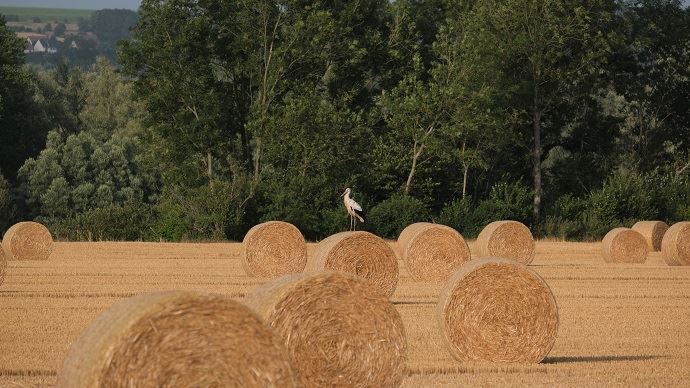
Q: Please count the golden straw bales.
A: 13